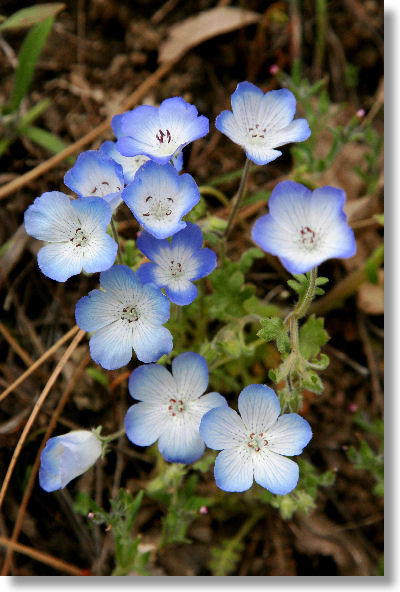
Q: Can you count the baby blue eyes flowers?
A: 12